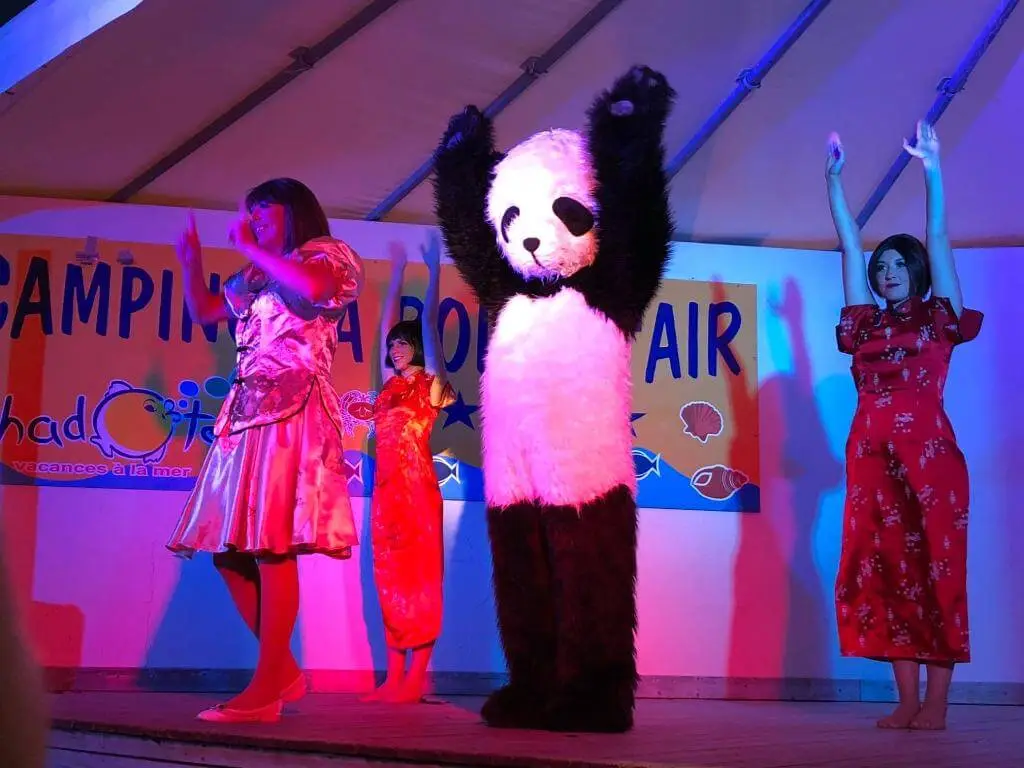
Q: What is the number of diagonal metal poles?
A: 4